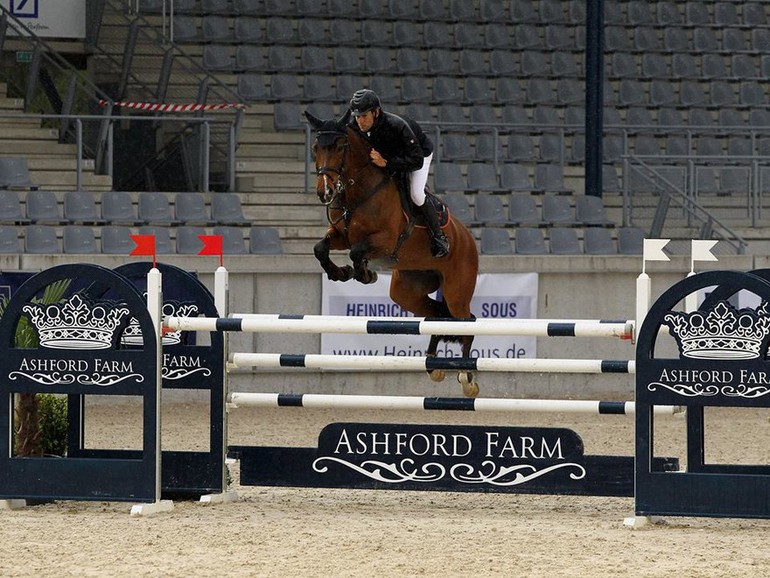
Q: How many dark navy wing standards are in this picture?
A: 4